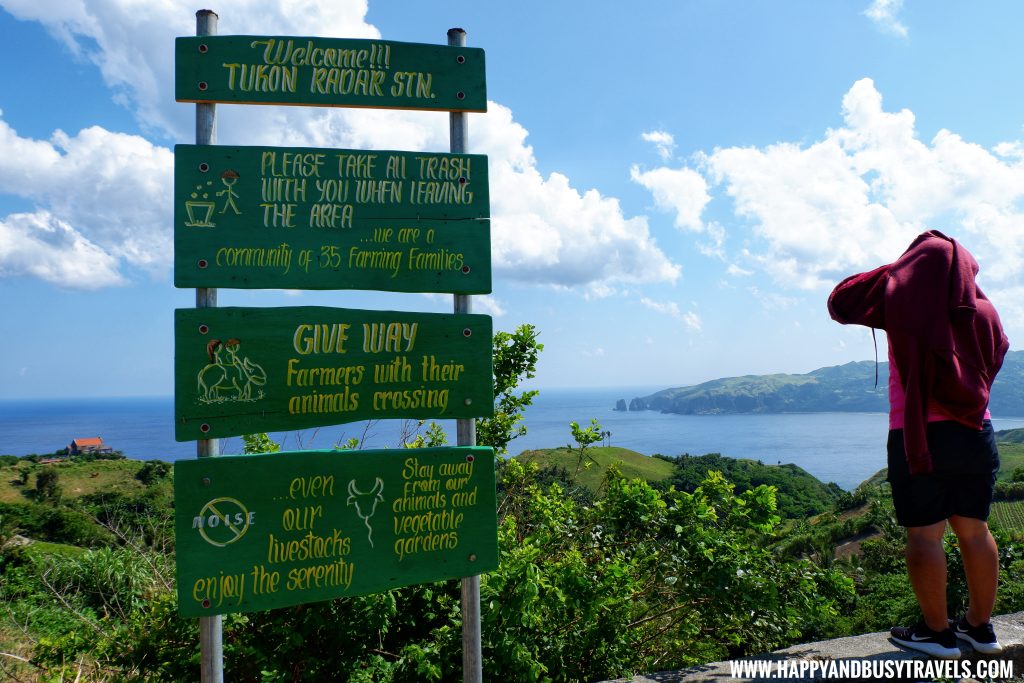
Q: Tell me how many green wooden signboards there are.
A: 4